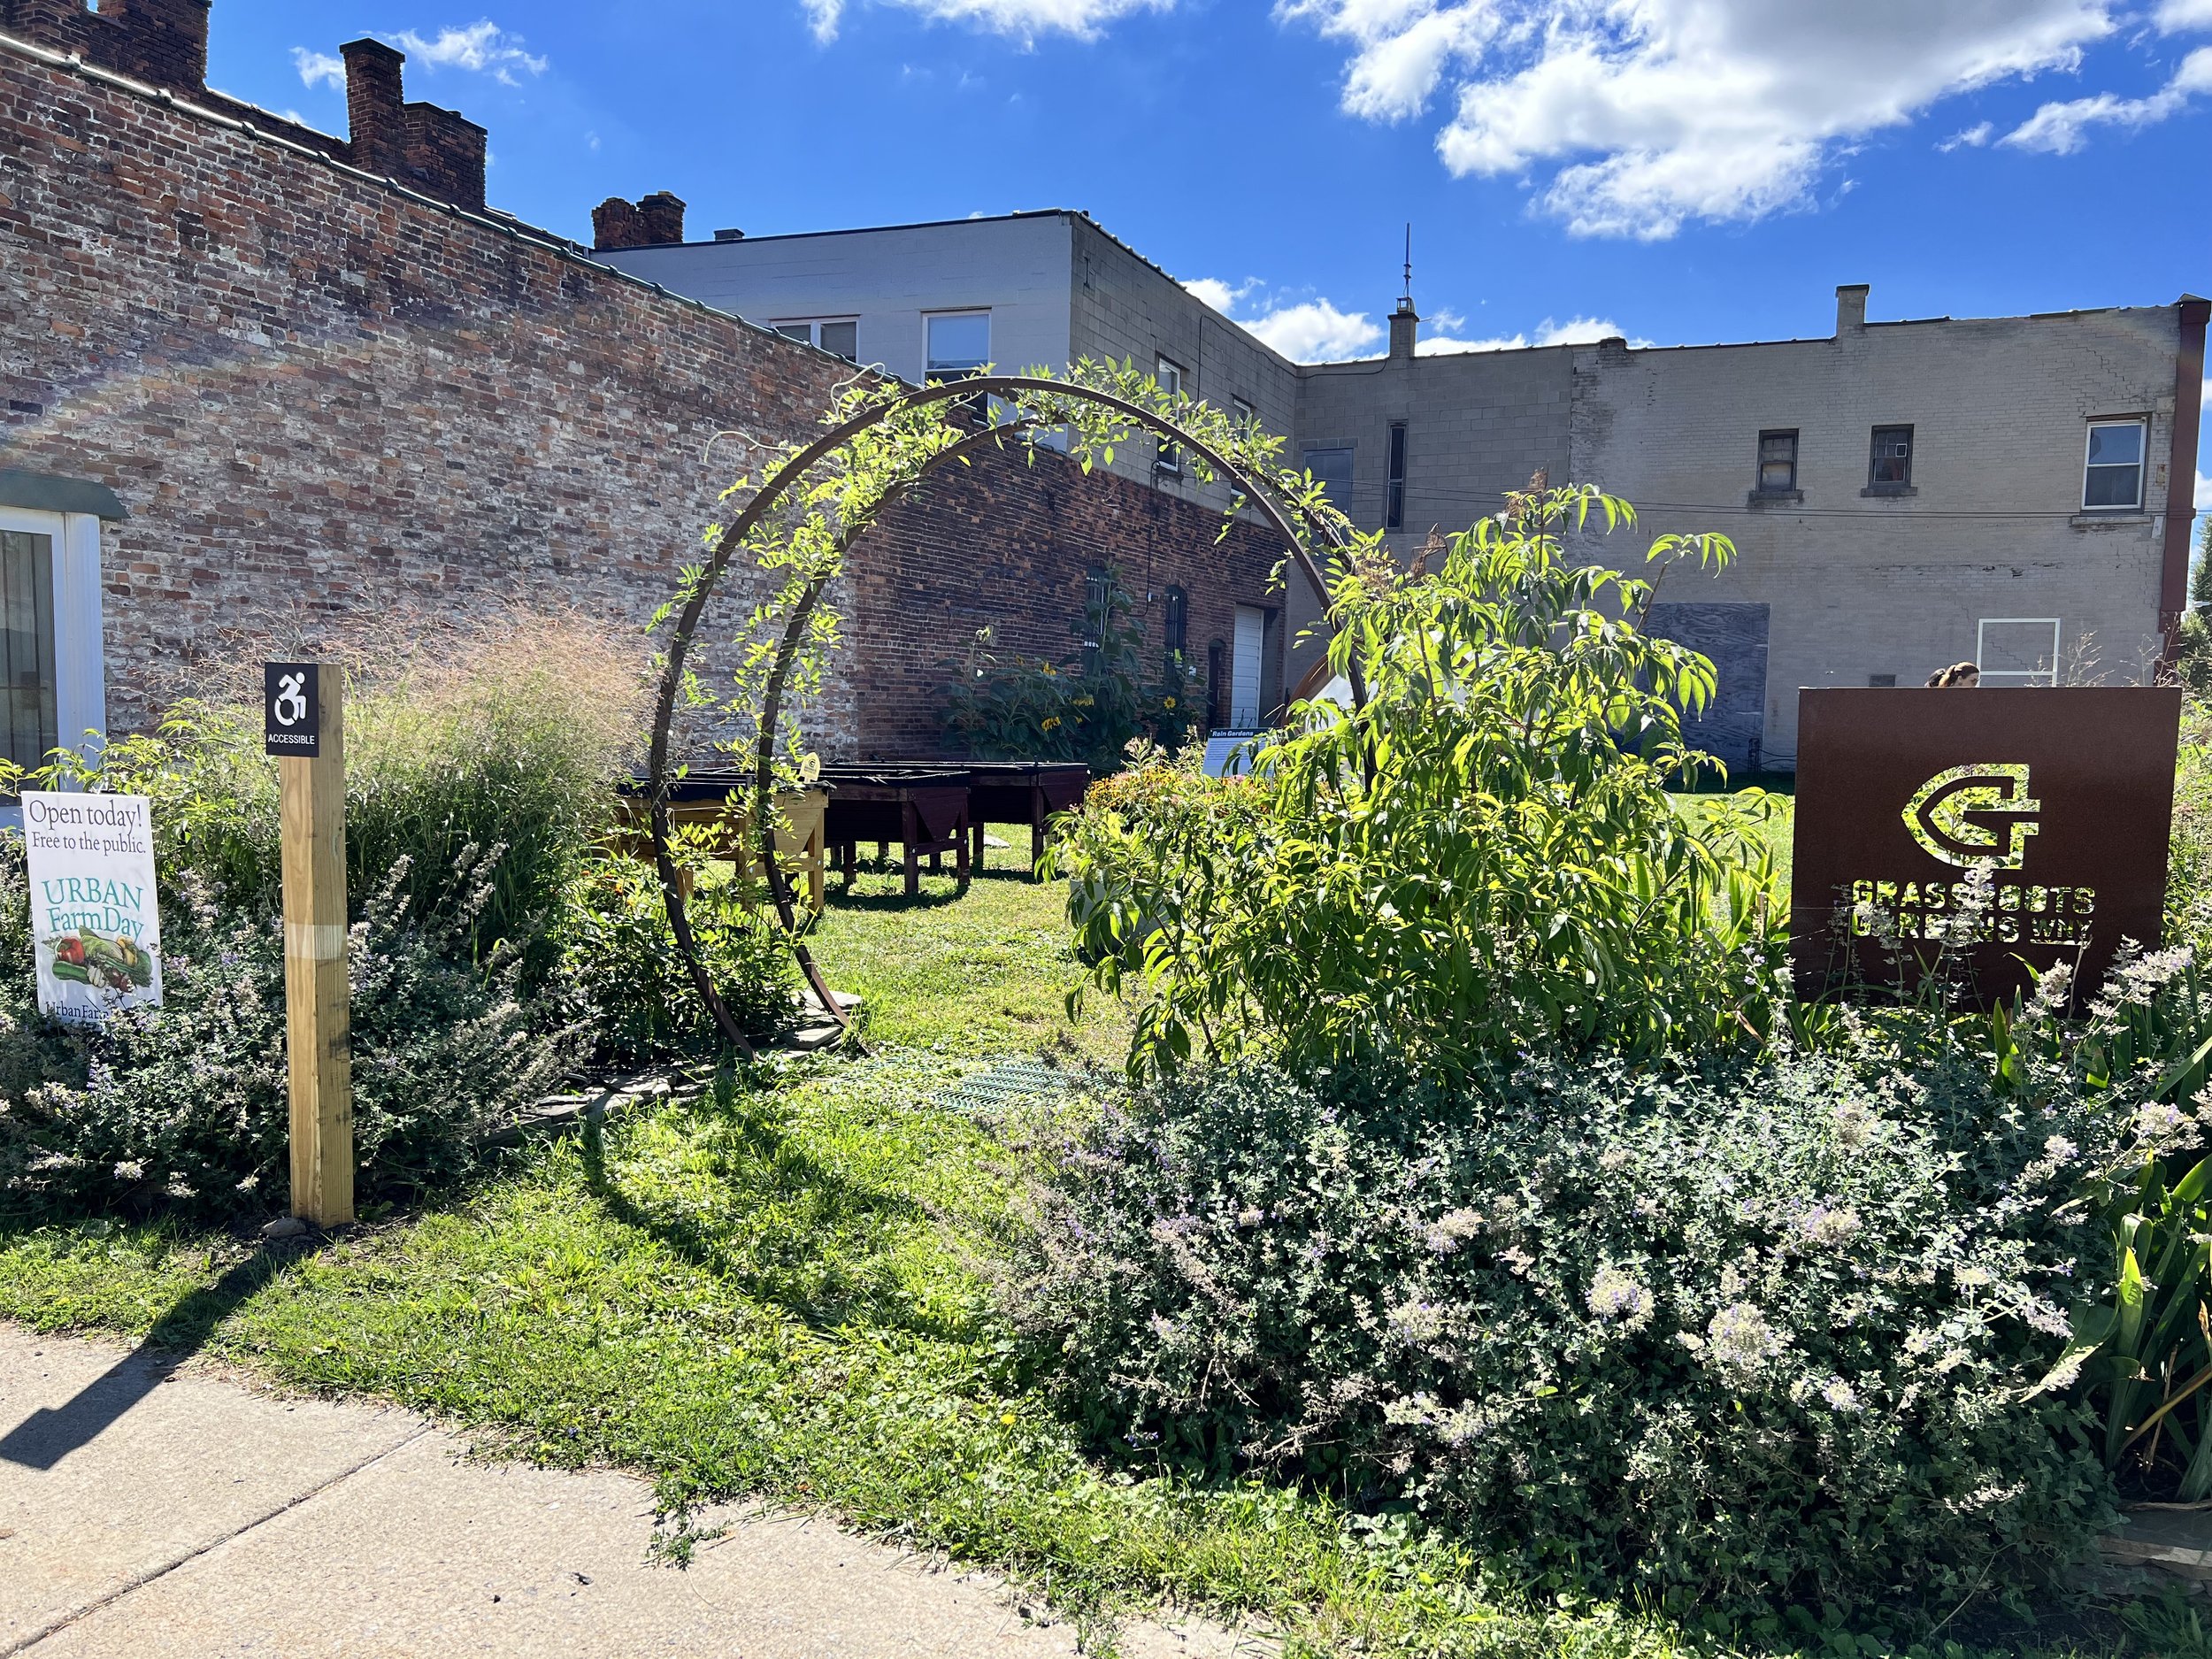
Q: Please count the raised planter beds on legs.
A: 3